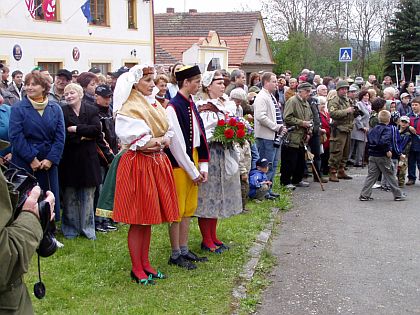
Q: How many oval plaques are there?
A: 2